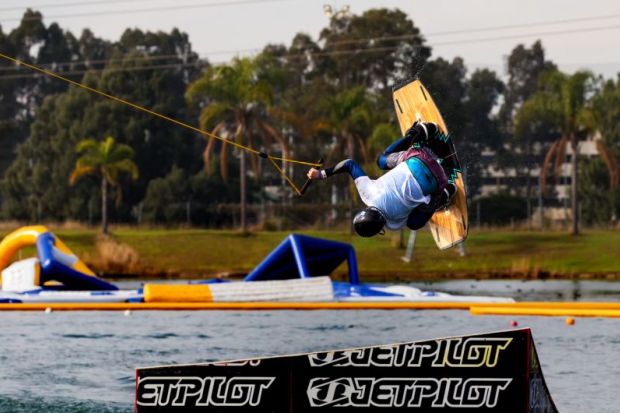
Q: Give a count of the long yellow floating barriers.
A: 2